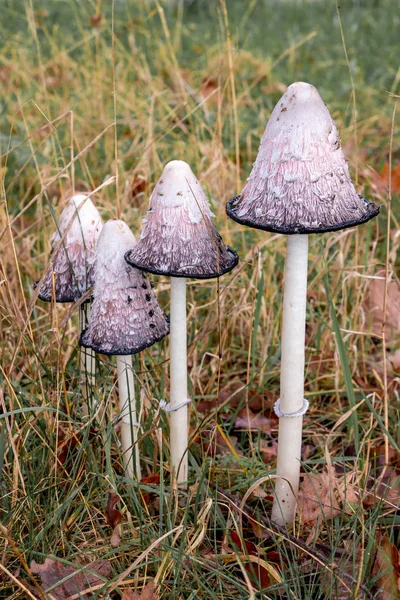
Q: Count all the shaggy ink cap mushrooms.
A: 4